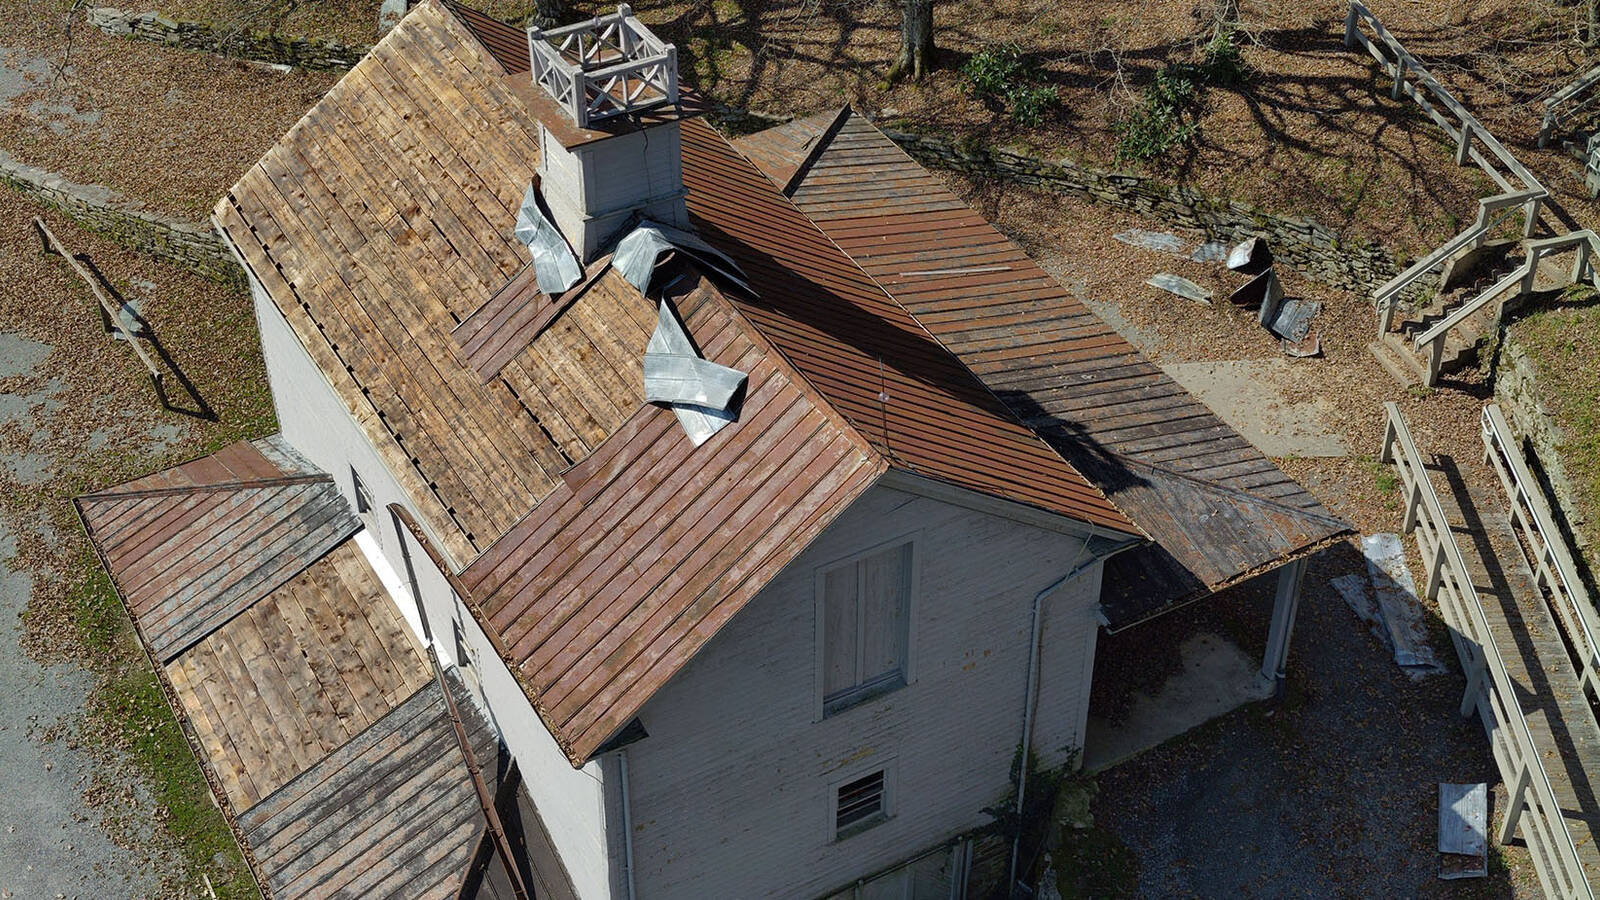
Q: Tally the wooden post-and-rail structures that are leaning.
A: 1